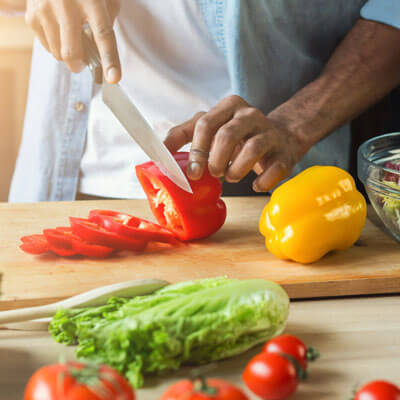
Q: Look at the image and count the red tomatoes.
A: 5